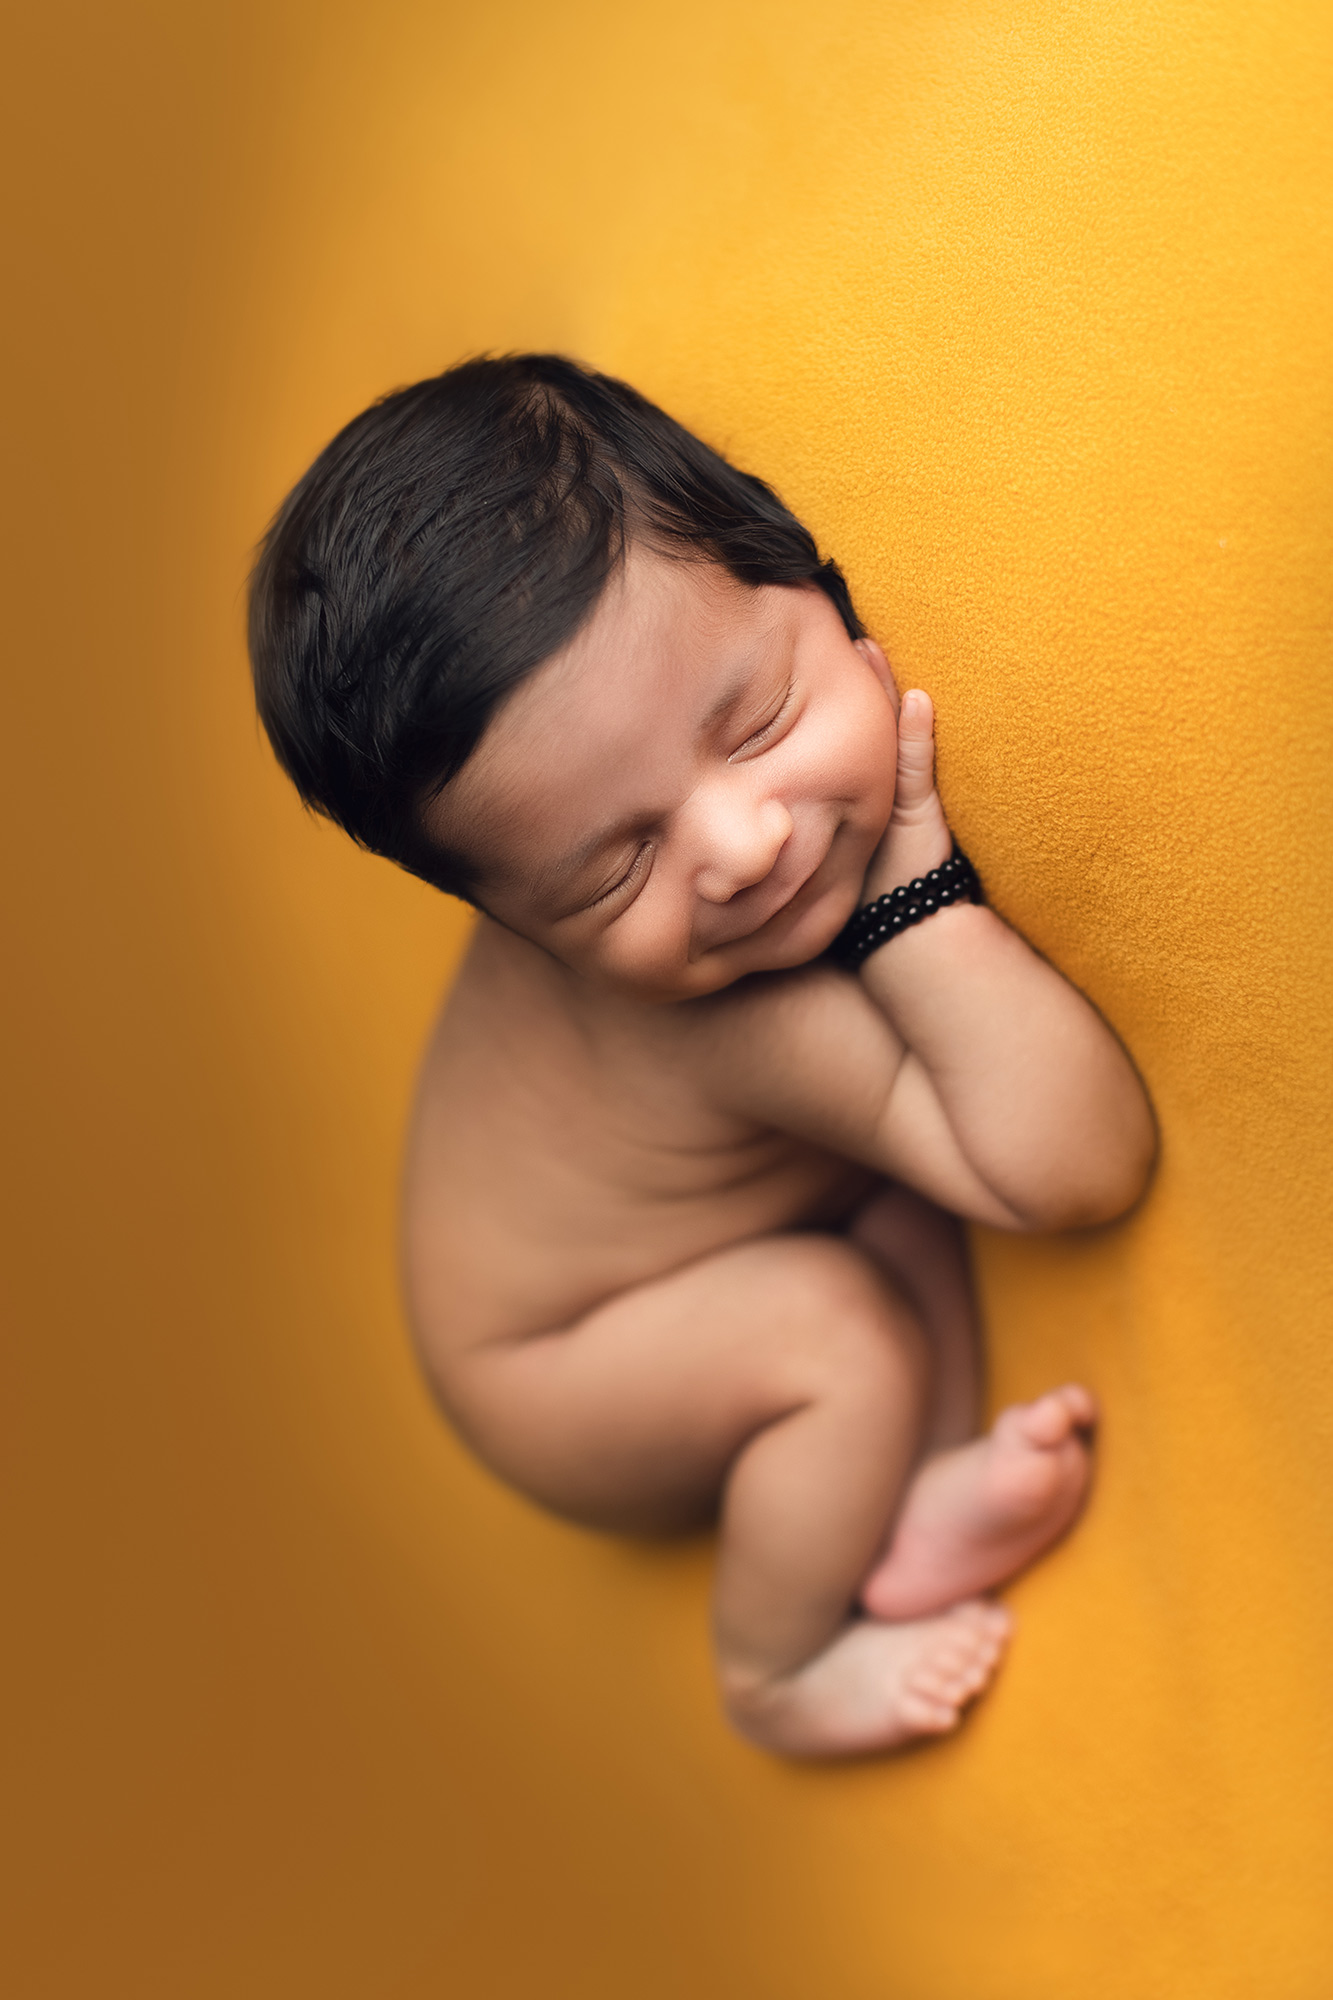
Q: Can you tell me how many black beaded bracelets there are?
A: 2